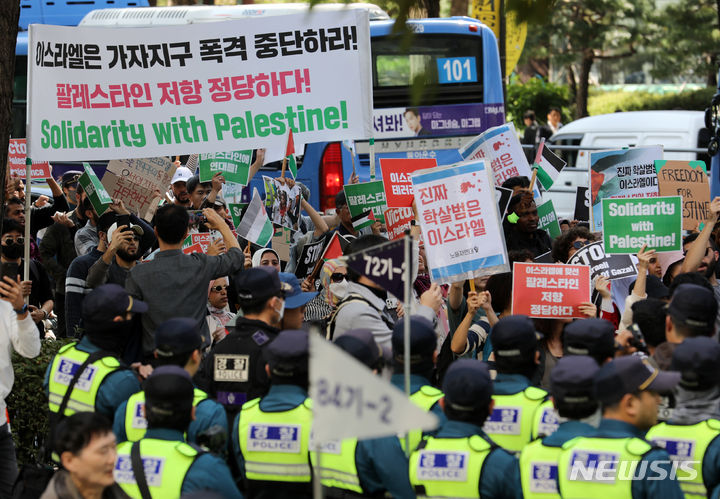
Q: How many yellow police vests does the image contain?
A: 12